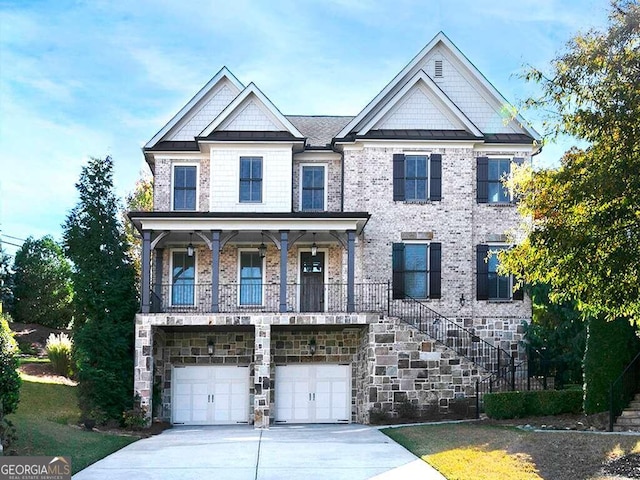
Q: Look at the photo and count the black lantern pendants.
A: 3